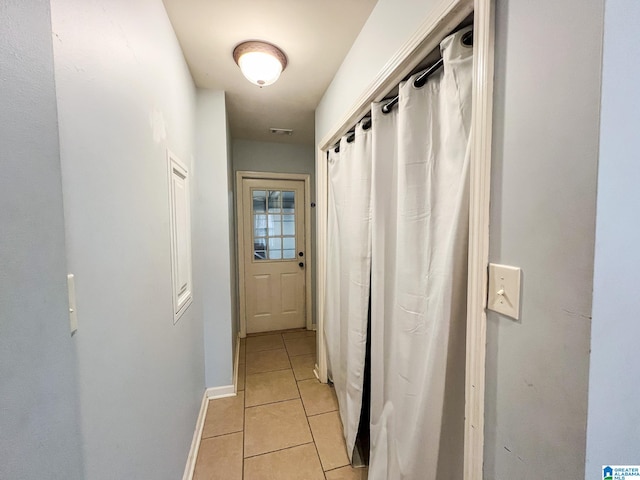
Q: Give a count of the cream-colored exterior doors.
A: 1